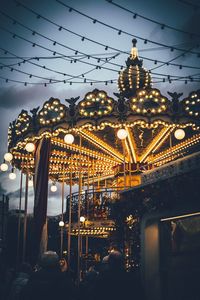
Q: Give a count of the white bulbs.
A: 11